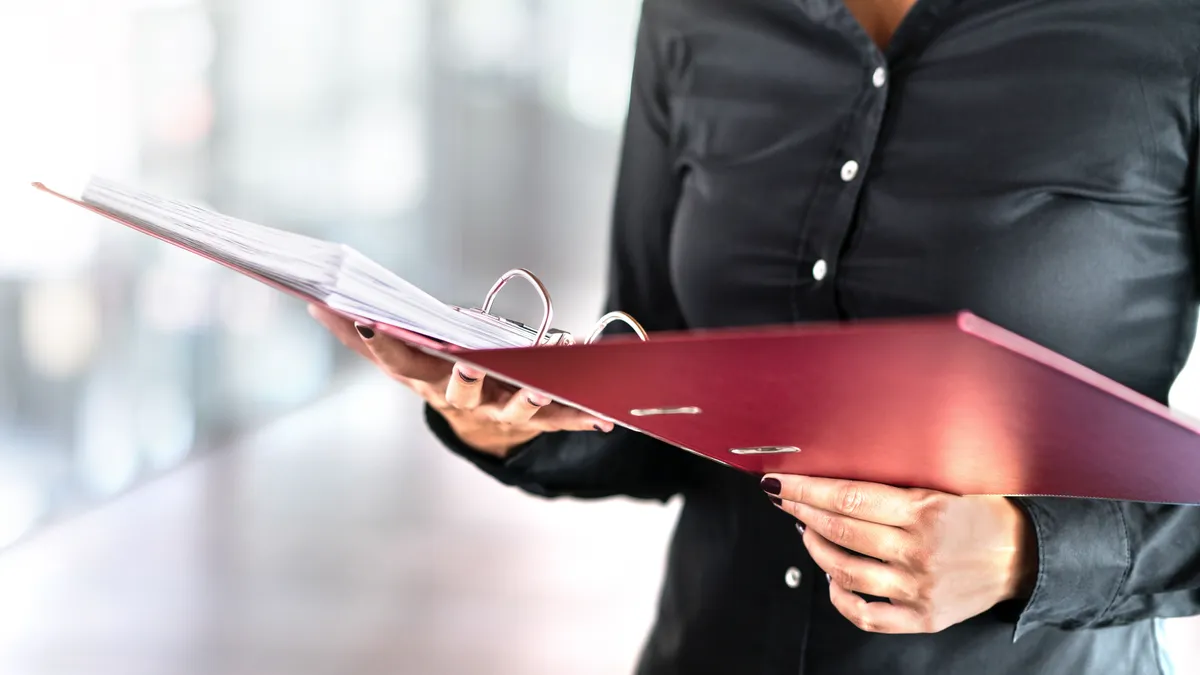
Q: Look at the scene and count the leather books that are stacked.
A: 0